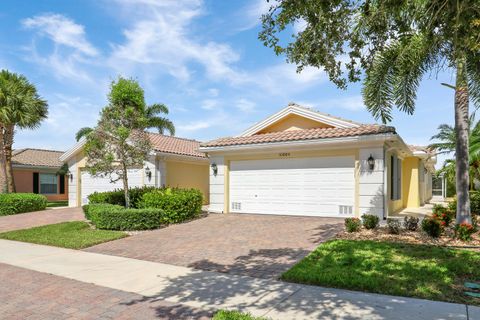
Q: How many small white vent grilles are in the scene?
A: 2